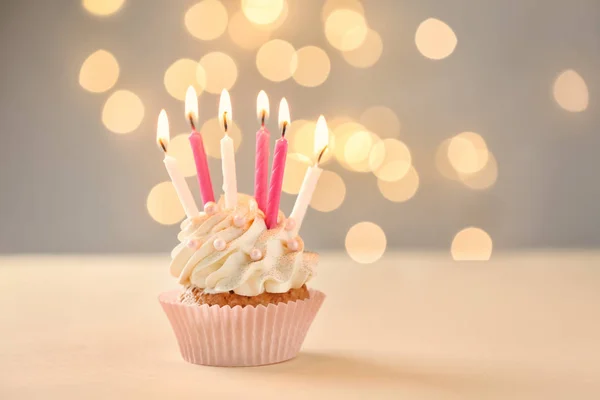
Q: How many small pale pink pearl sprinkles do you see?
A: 7